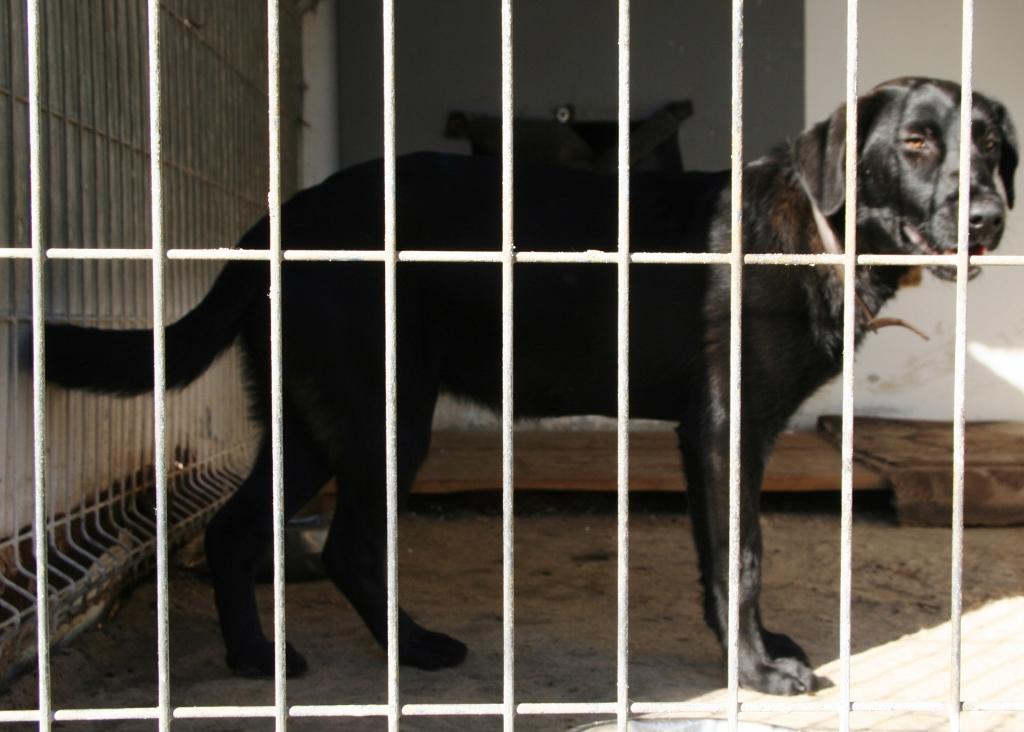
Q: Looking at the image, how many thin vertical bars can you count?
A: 9